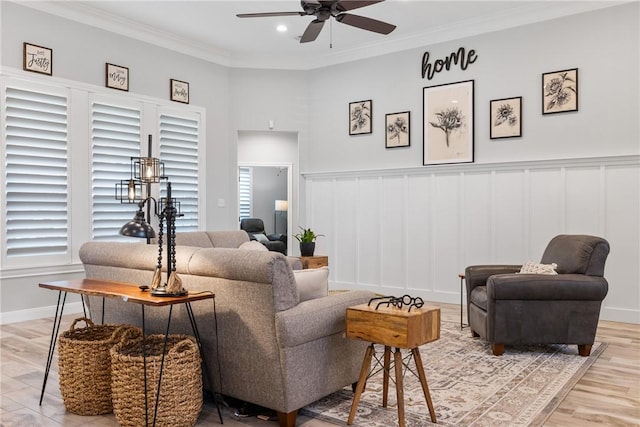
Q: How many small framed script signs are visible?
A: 3